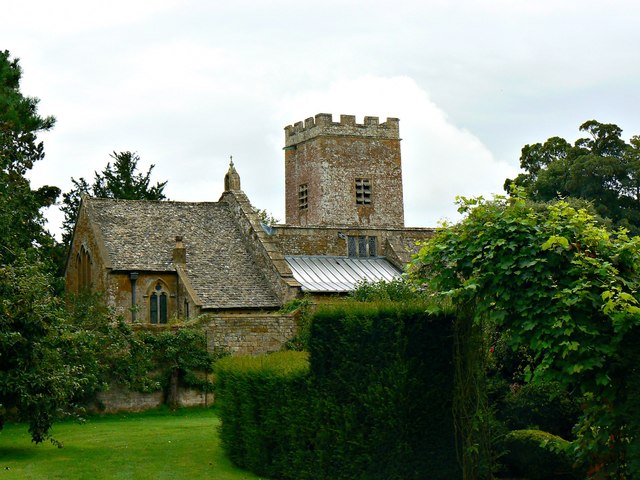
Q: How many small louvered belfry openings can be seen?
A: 2